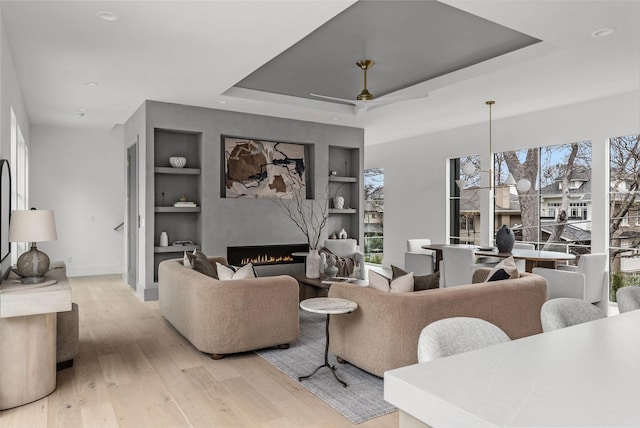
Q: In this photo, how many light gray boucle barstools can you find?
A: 3